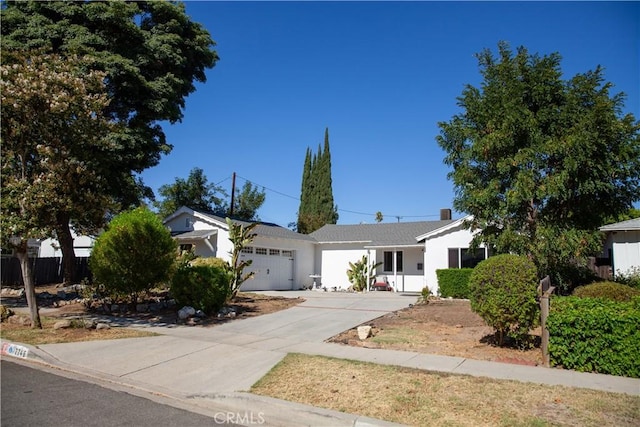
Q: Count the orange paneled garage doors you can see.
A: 0